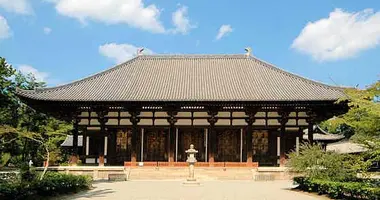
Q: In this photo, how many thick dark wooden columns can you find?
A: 8